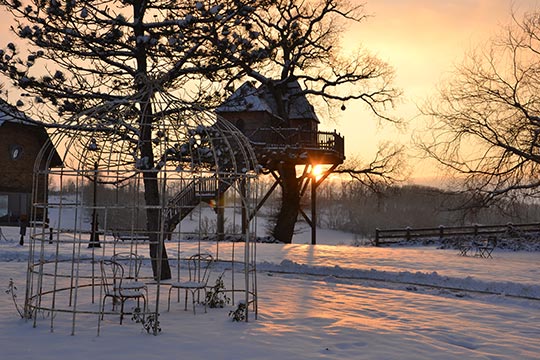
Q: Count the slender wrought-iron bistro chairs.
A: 3